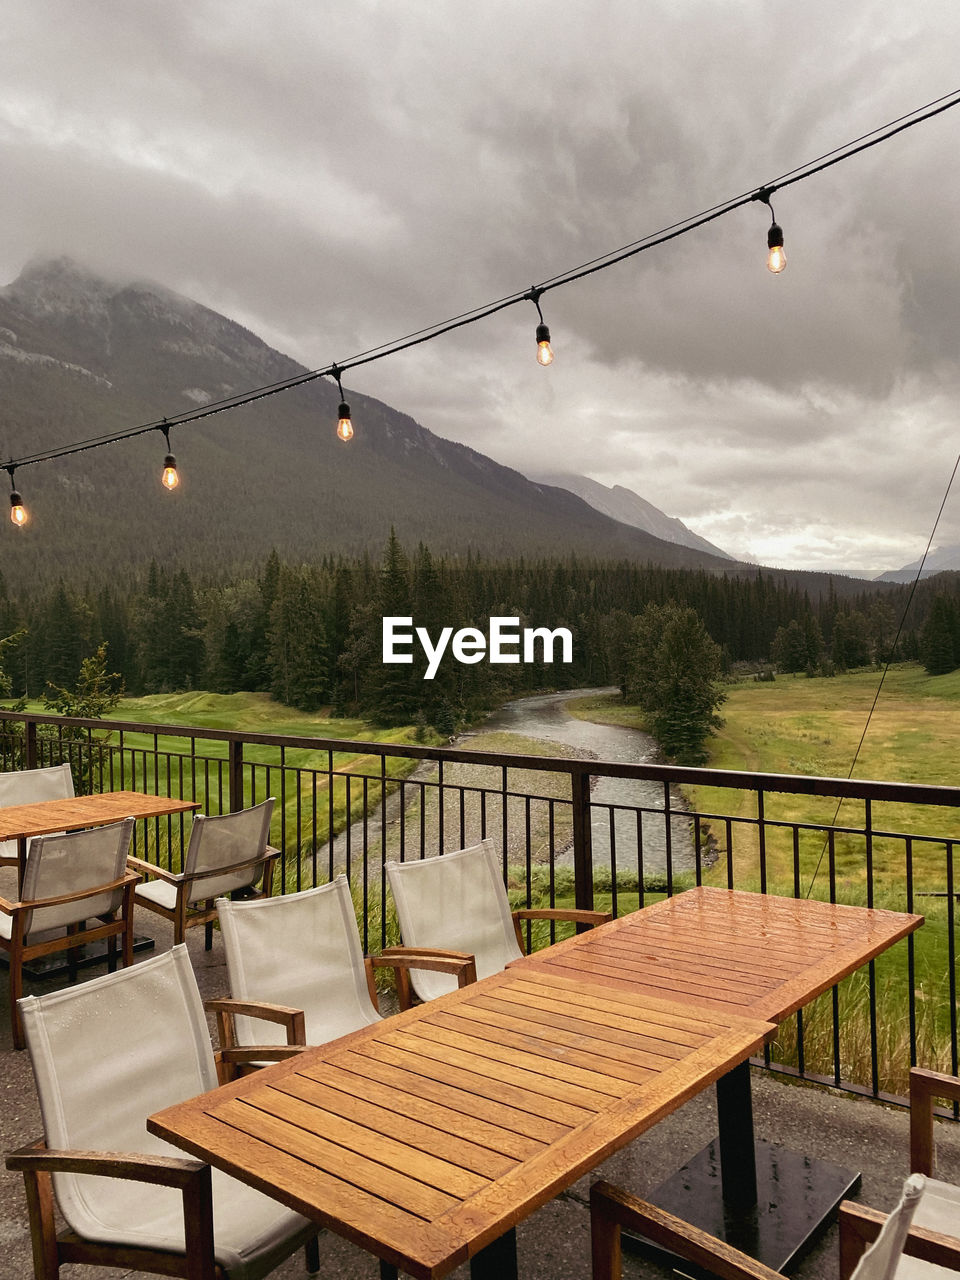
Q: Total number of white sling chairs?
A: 8